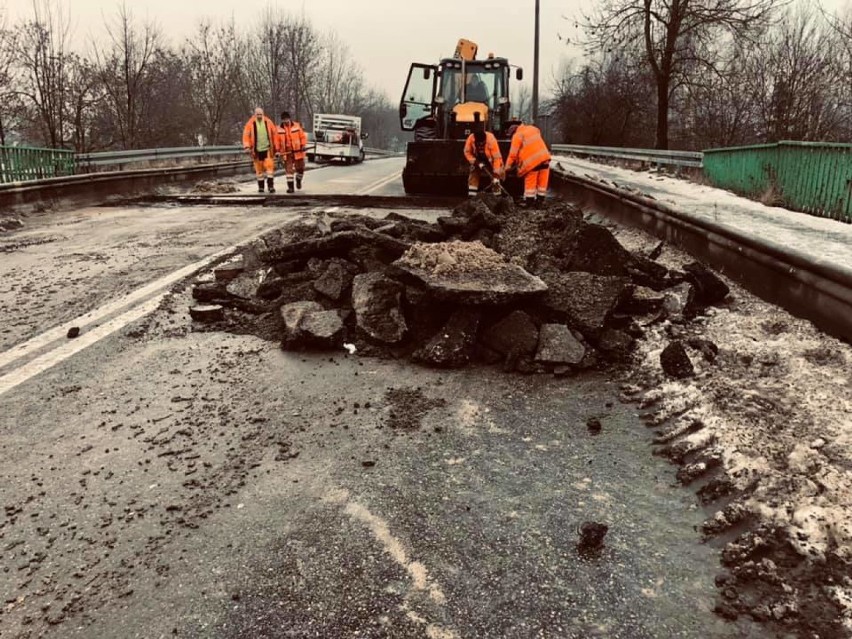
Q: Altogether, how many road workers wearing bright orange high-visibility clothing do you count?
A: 4